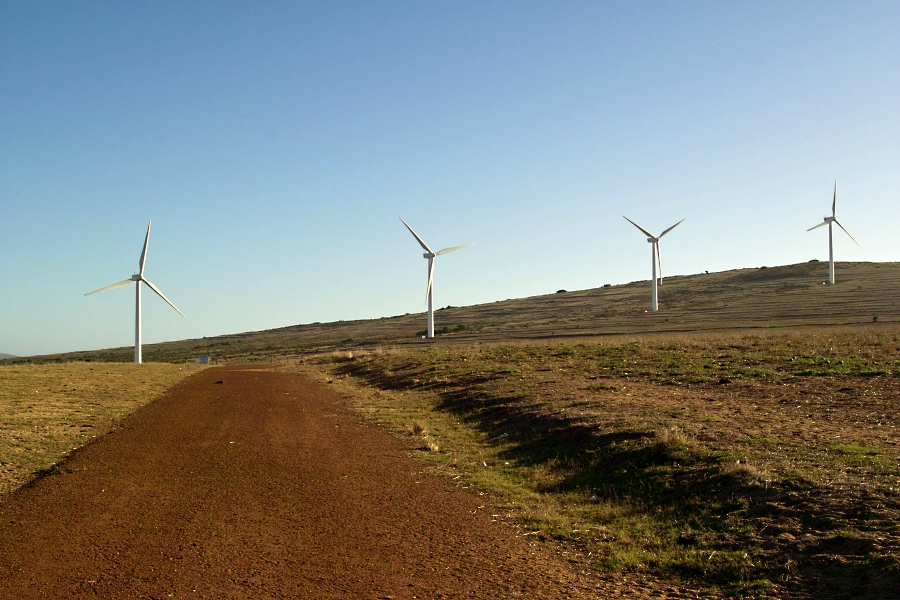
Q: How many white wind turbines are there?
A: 4